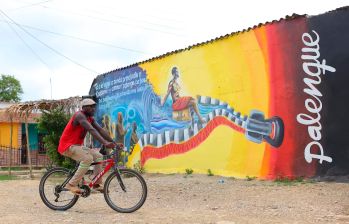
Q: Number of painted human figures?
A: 4